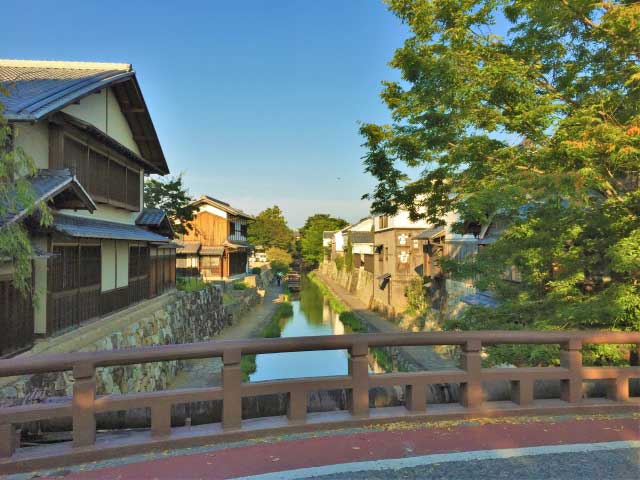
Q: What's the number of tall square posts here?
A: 5